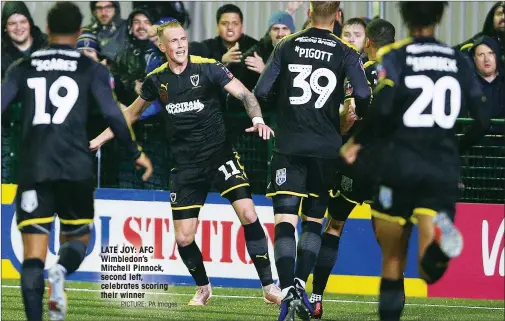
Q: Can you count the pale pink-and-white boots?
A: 2